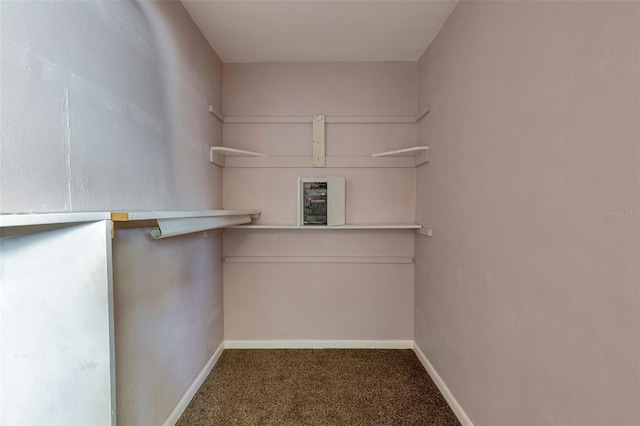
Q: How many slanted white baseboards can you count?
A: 2